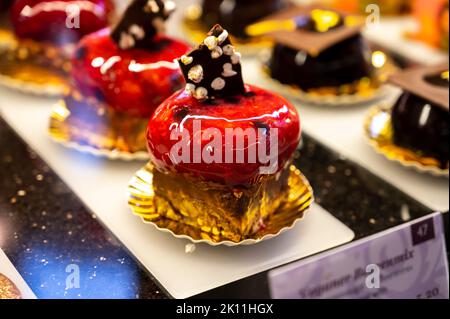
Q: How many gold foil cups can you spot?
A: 6